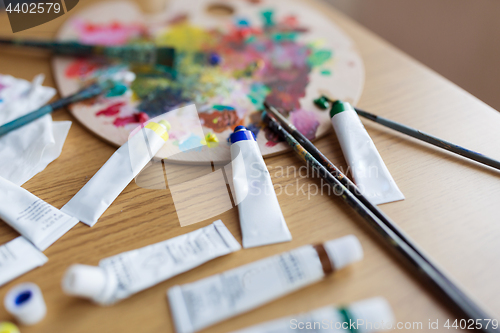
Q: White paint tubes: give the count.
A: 8